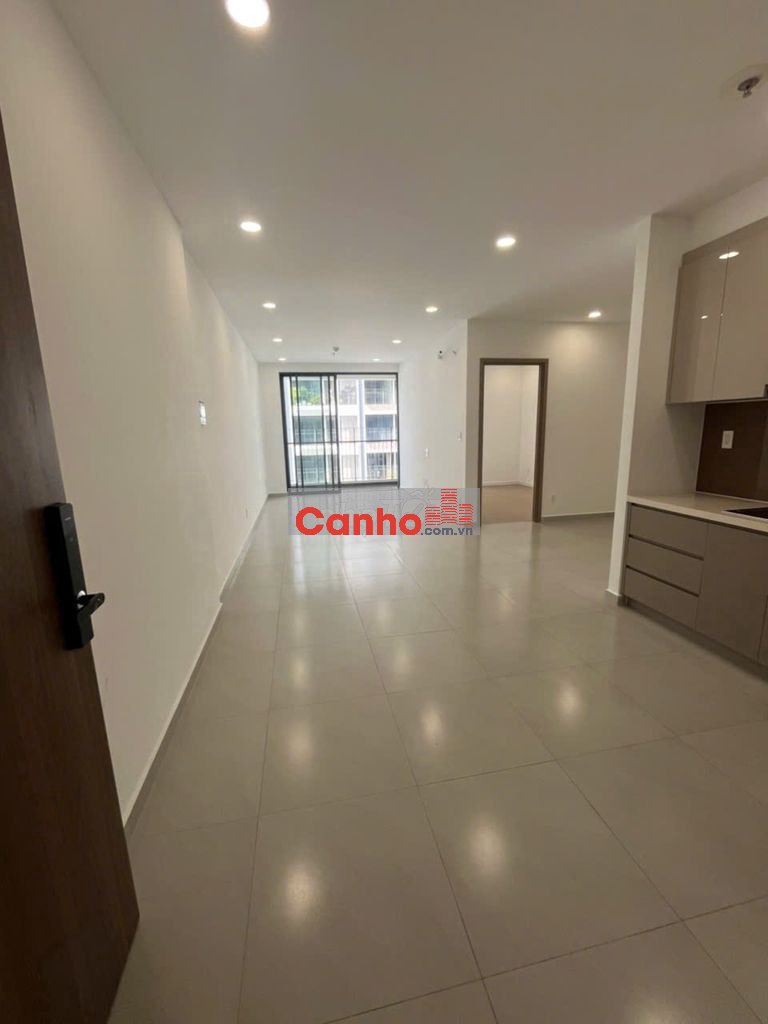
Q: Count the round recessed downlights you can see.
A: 10